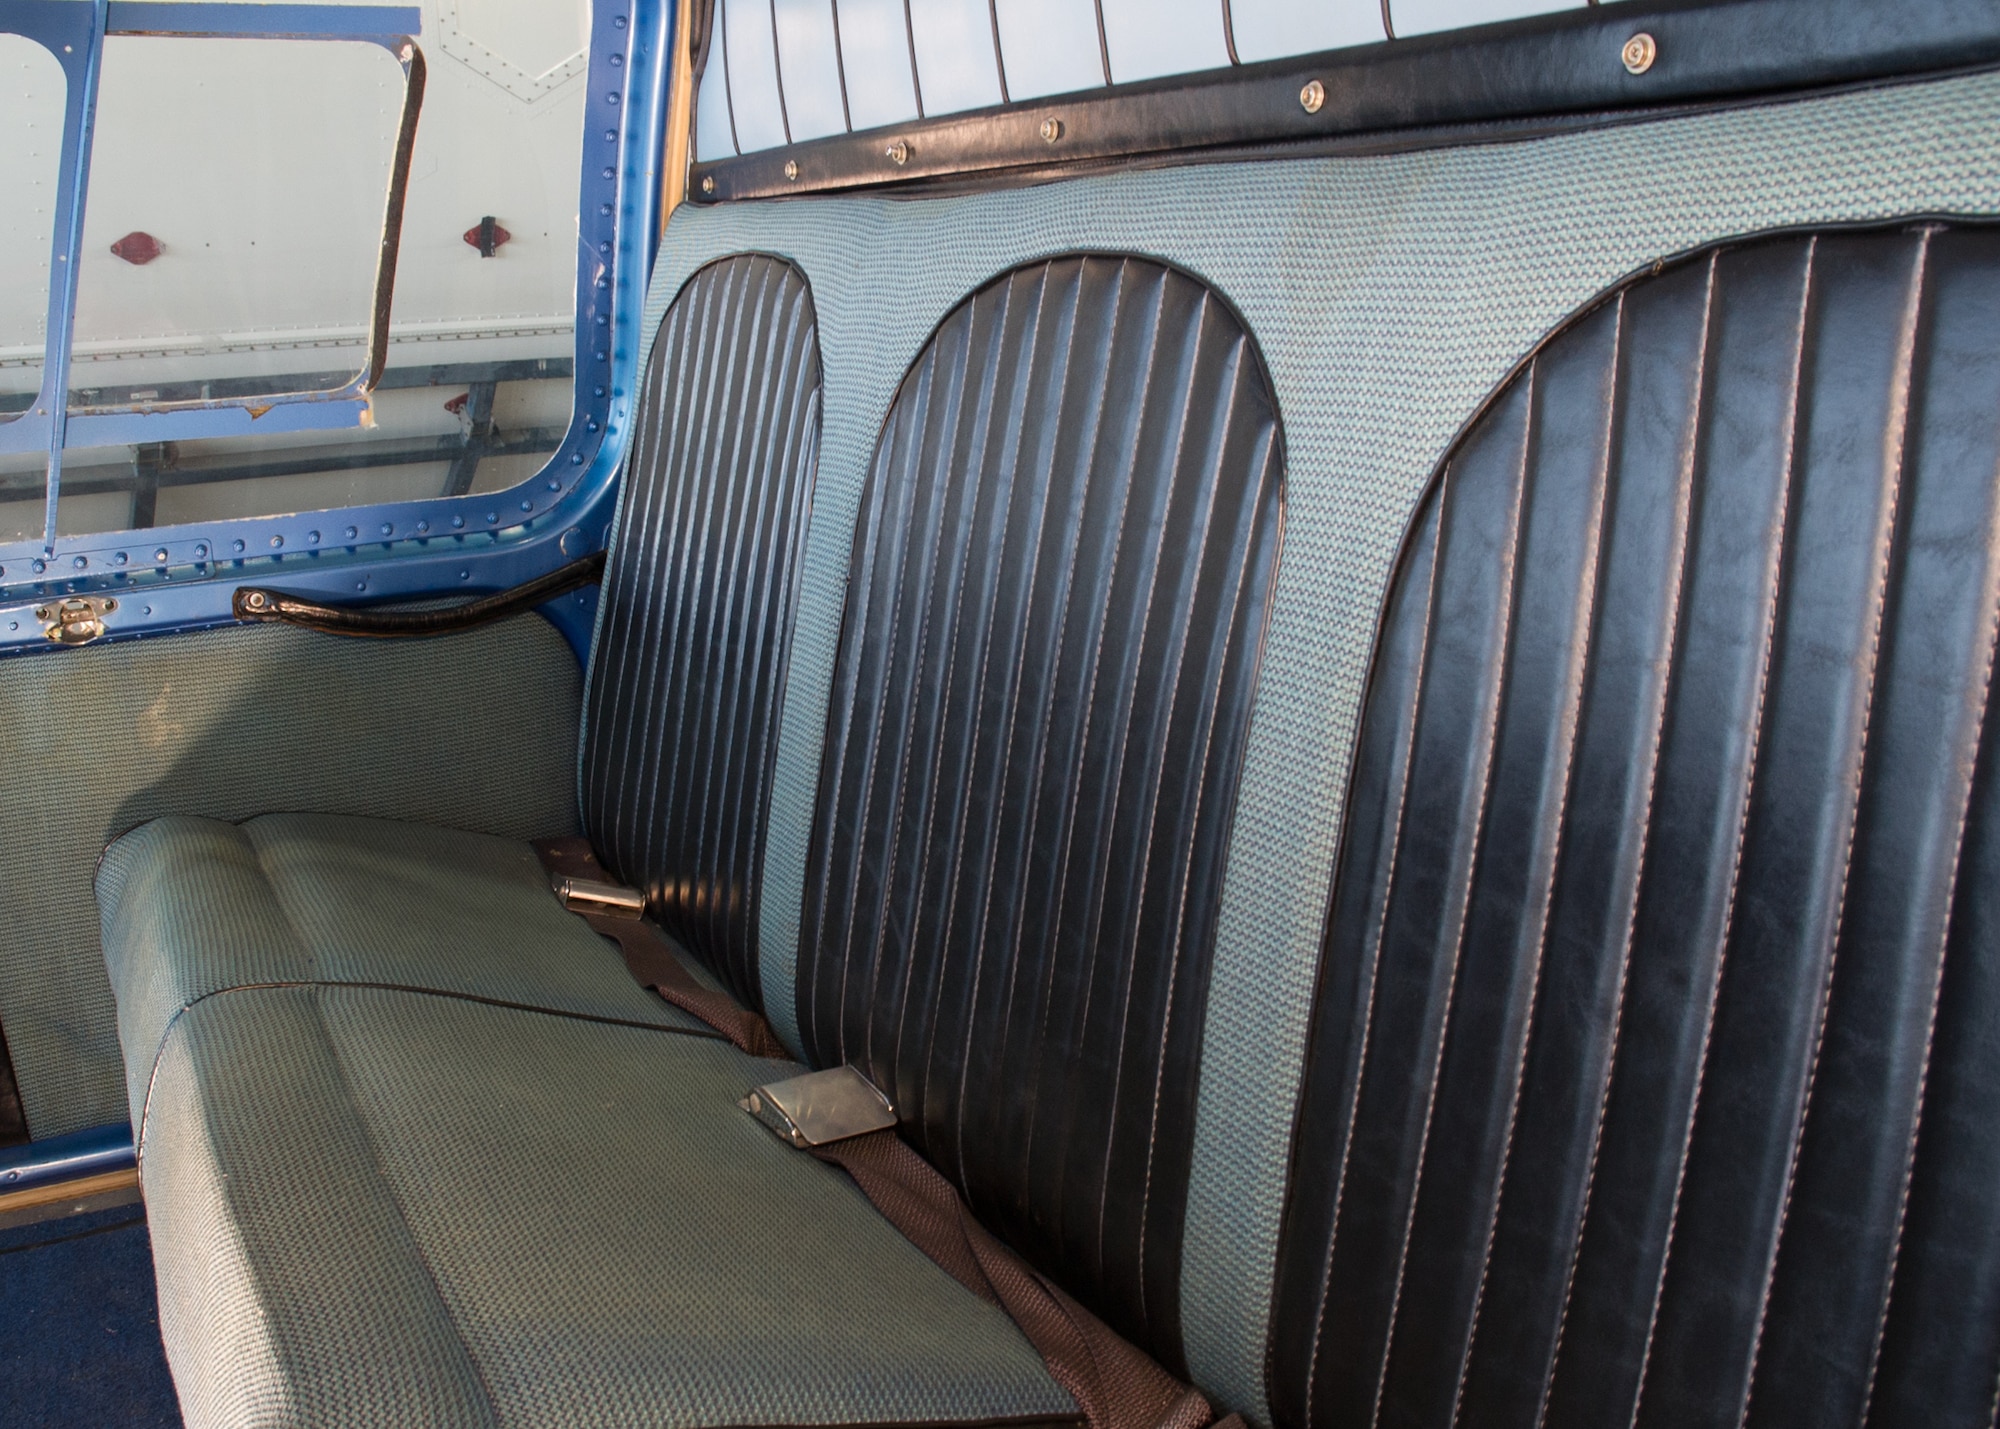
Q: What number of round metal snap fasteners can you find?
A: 6